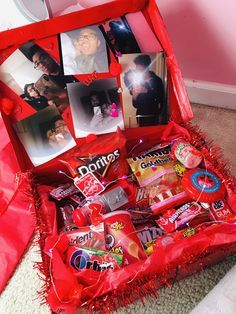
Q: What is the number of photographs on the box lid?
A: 6